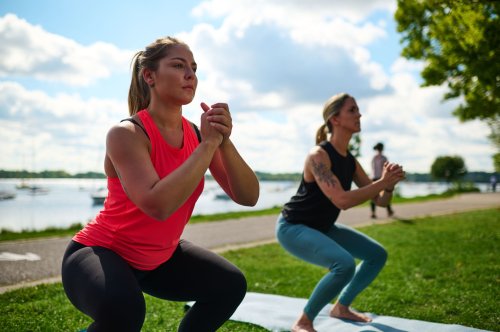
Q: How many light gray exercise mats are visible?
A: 1